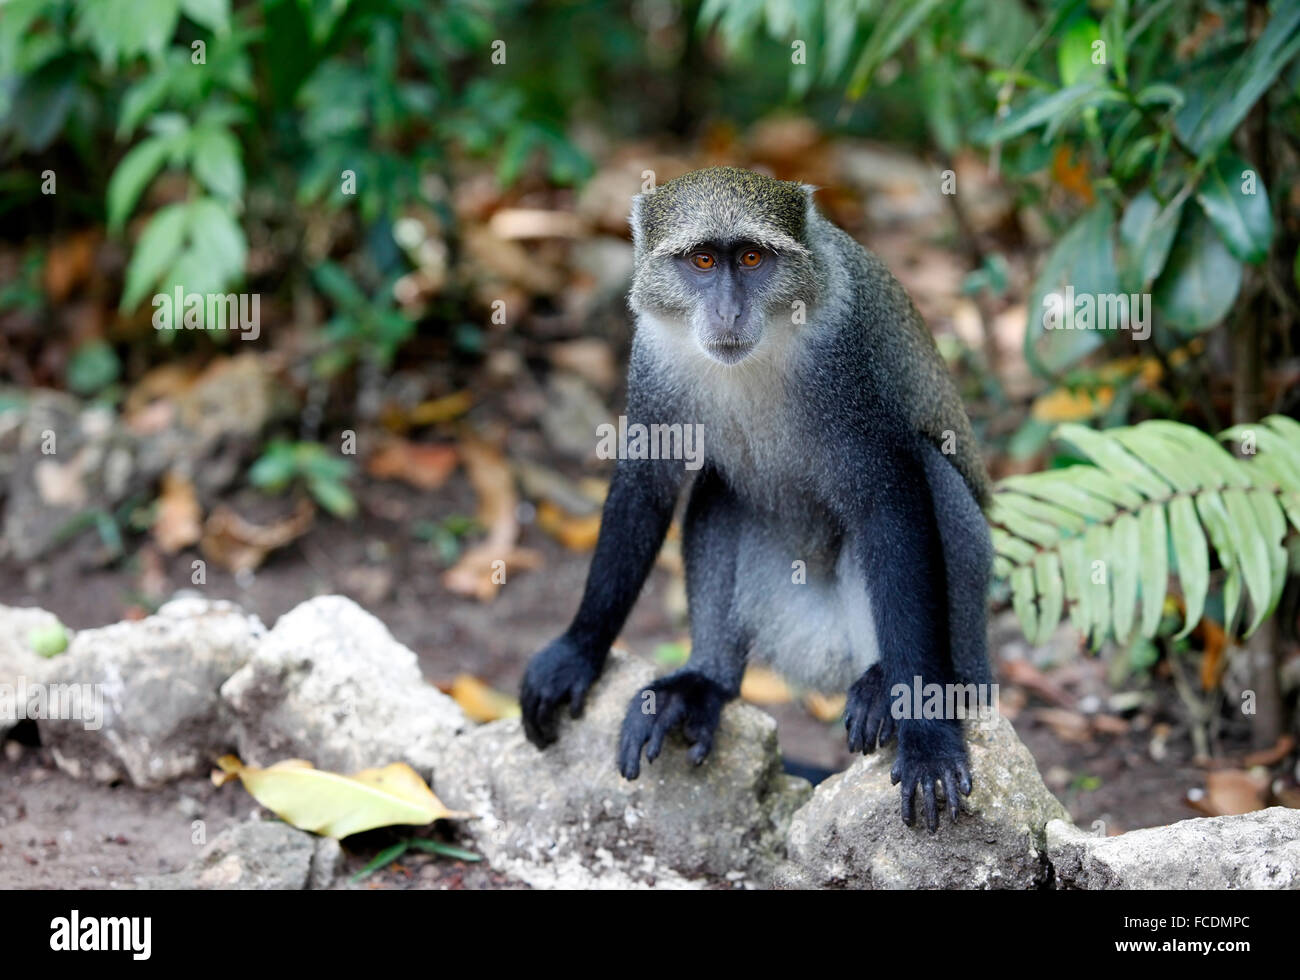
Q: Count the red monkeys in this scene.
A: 0